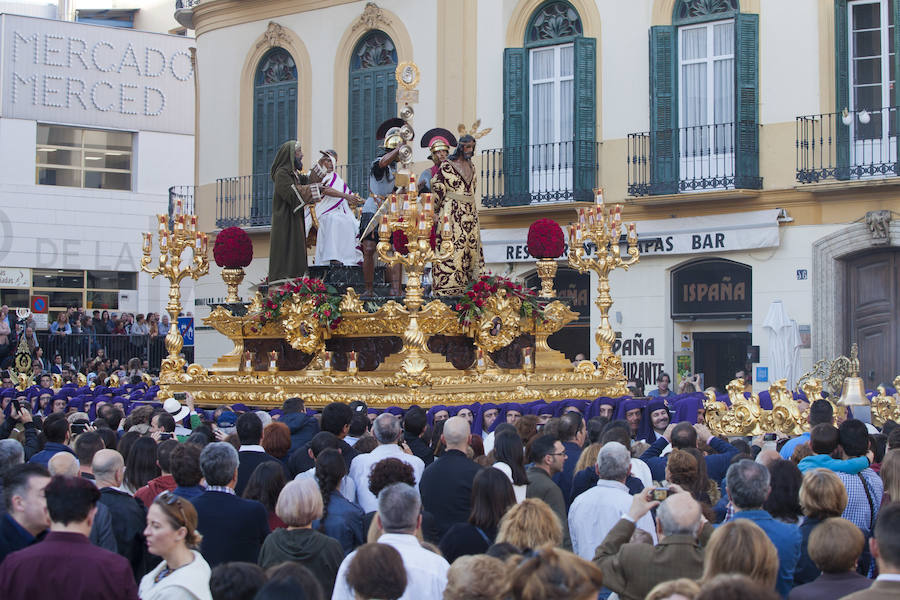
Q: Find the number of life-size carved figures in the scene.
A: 5